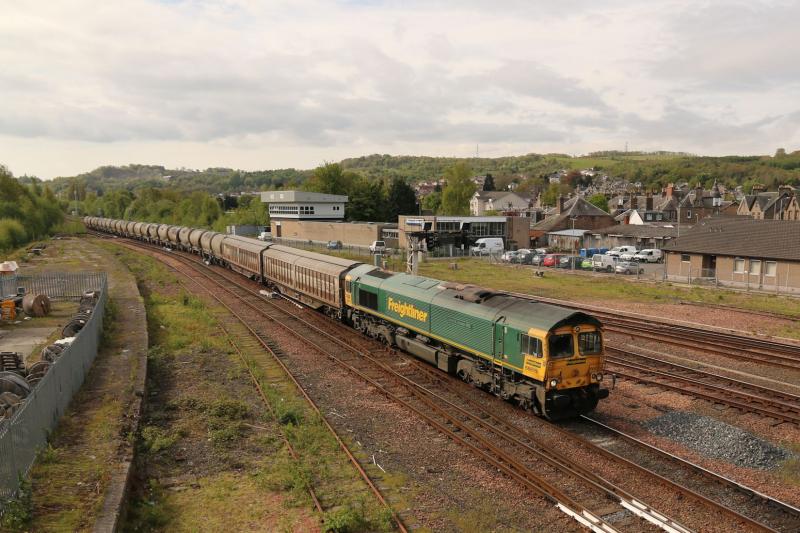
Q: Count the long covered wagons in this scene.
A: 2